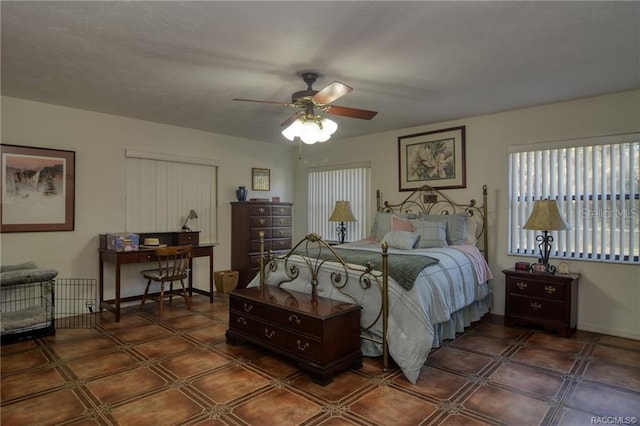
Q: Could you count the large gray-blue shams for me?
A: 2